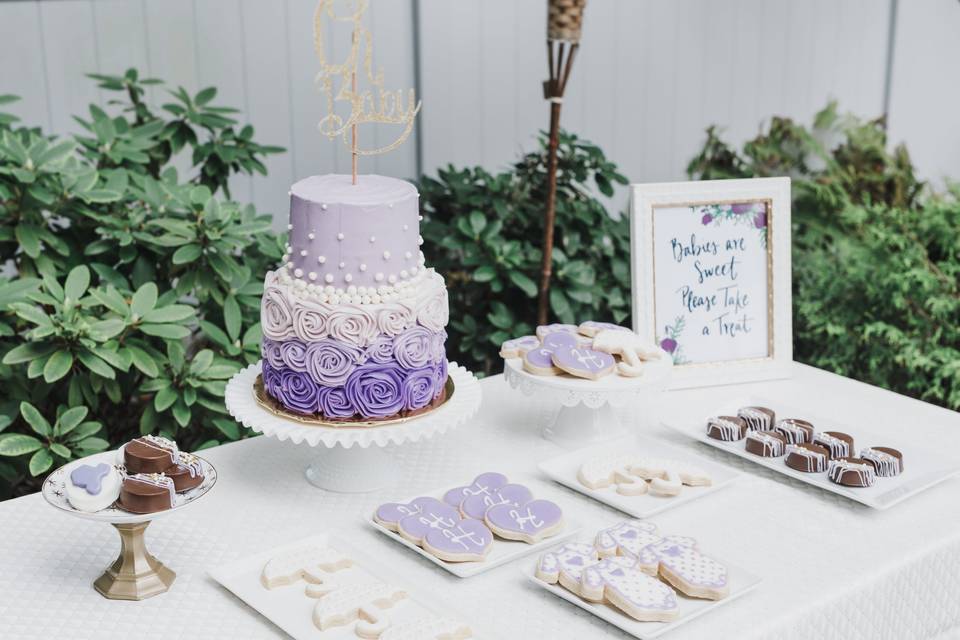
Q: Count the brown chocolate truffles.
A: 11